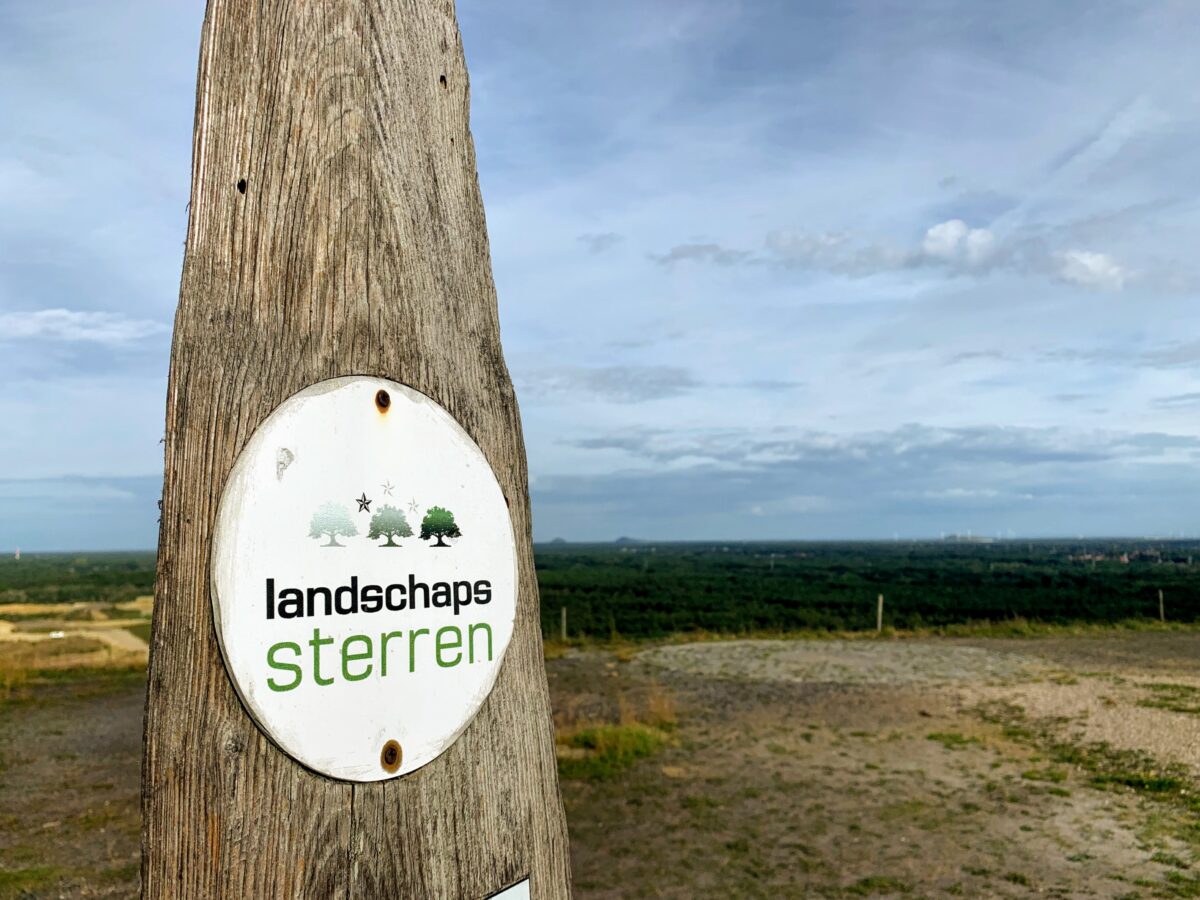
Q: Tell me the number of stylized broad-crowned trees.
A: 3